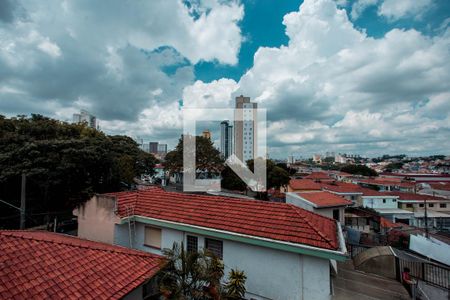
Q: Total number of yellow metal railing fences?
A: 0